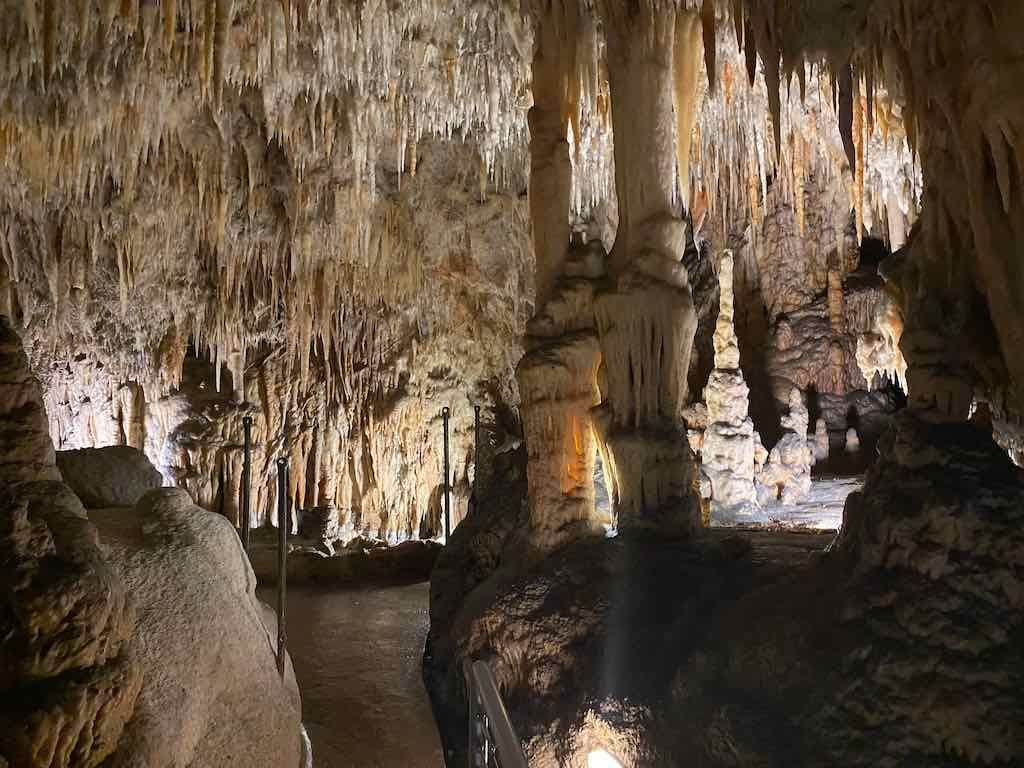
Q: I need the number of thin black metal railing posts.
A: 4